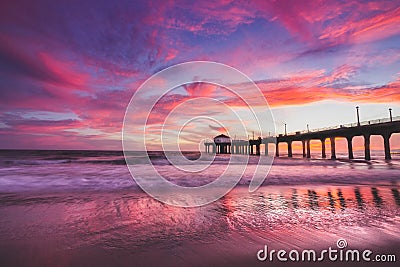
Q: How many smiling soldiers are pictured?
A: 0